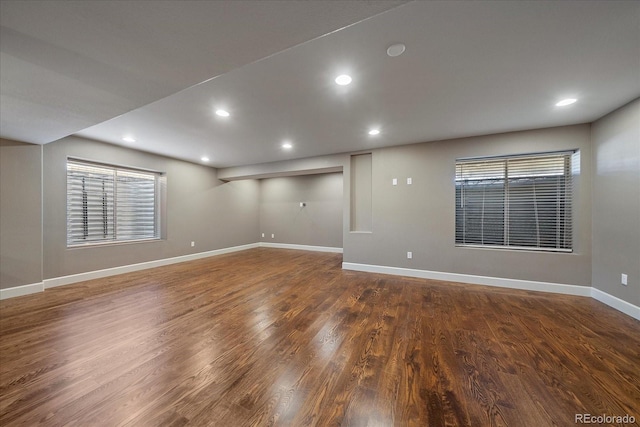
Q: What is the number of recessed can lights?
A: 7